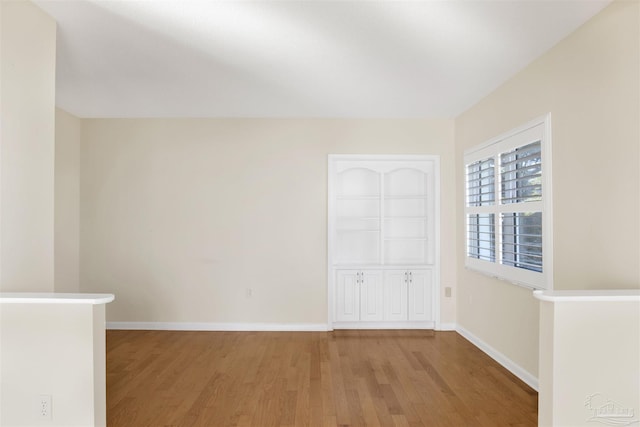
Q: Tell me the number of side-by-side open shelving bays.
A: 2